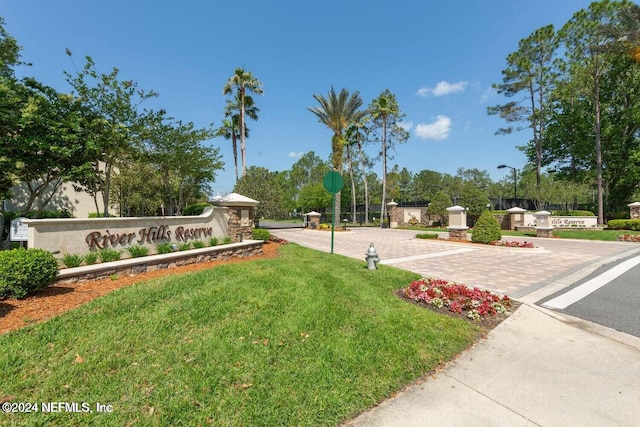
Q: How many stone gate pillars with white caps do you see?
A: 7